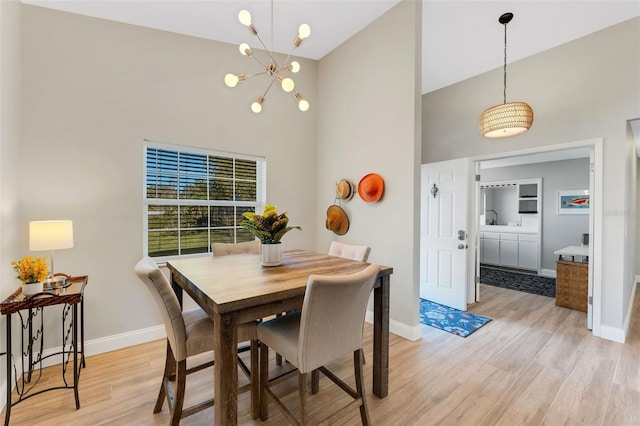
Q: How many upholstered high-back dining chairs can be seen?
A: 4